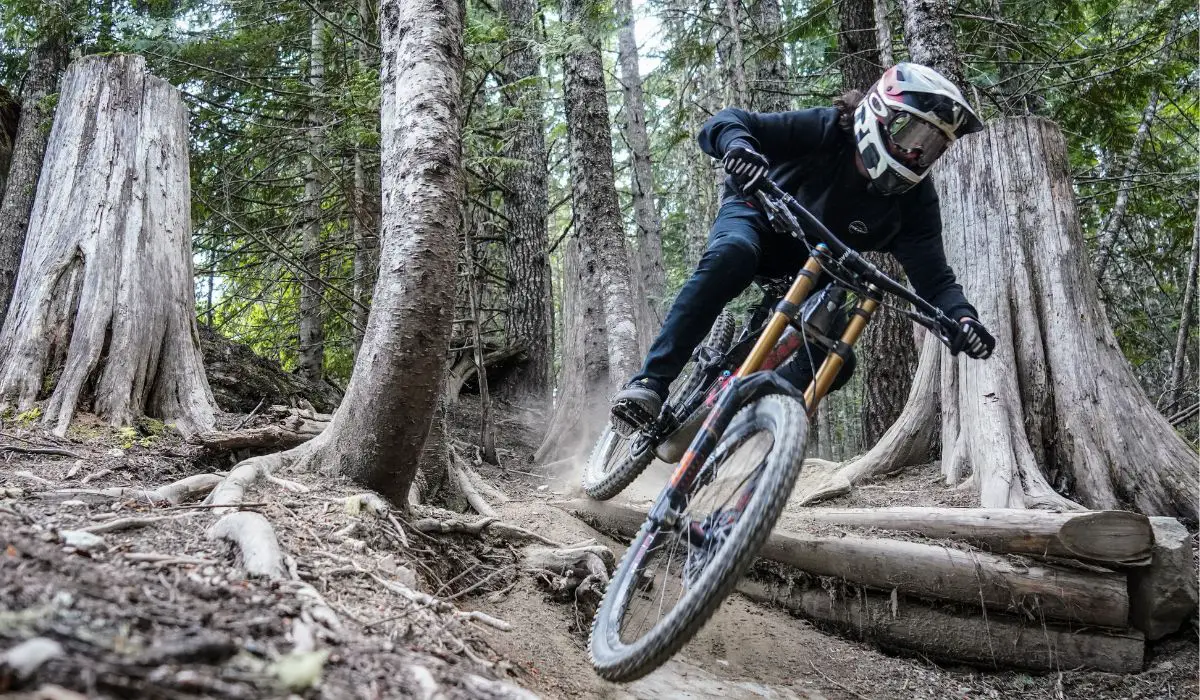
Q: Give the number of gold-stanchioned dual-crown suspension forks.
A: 1